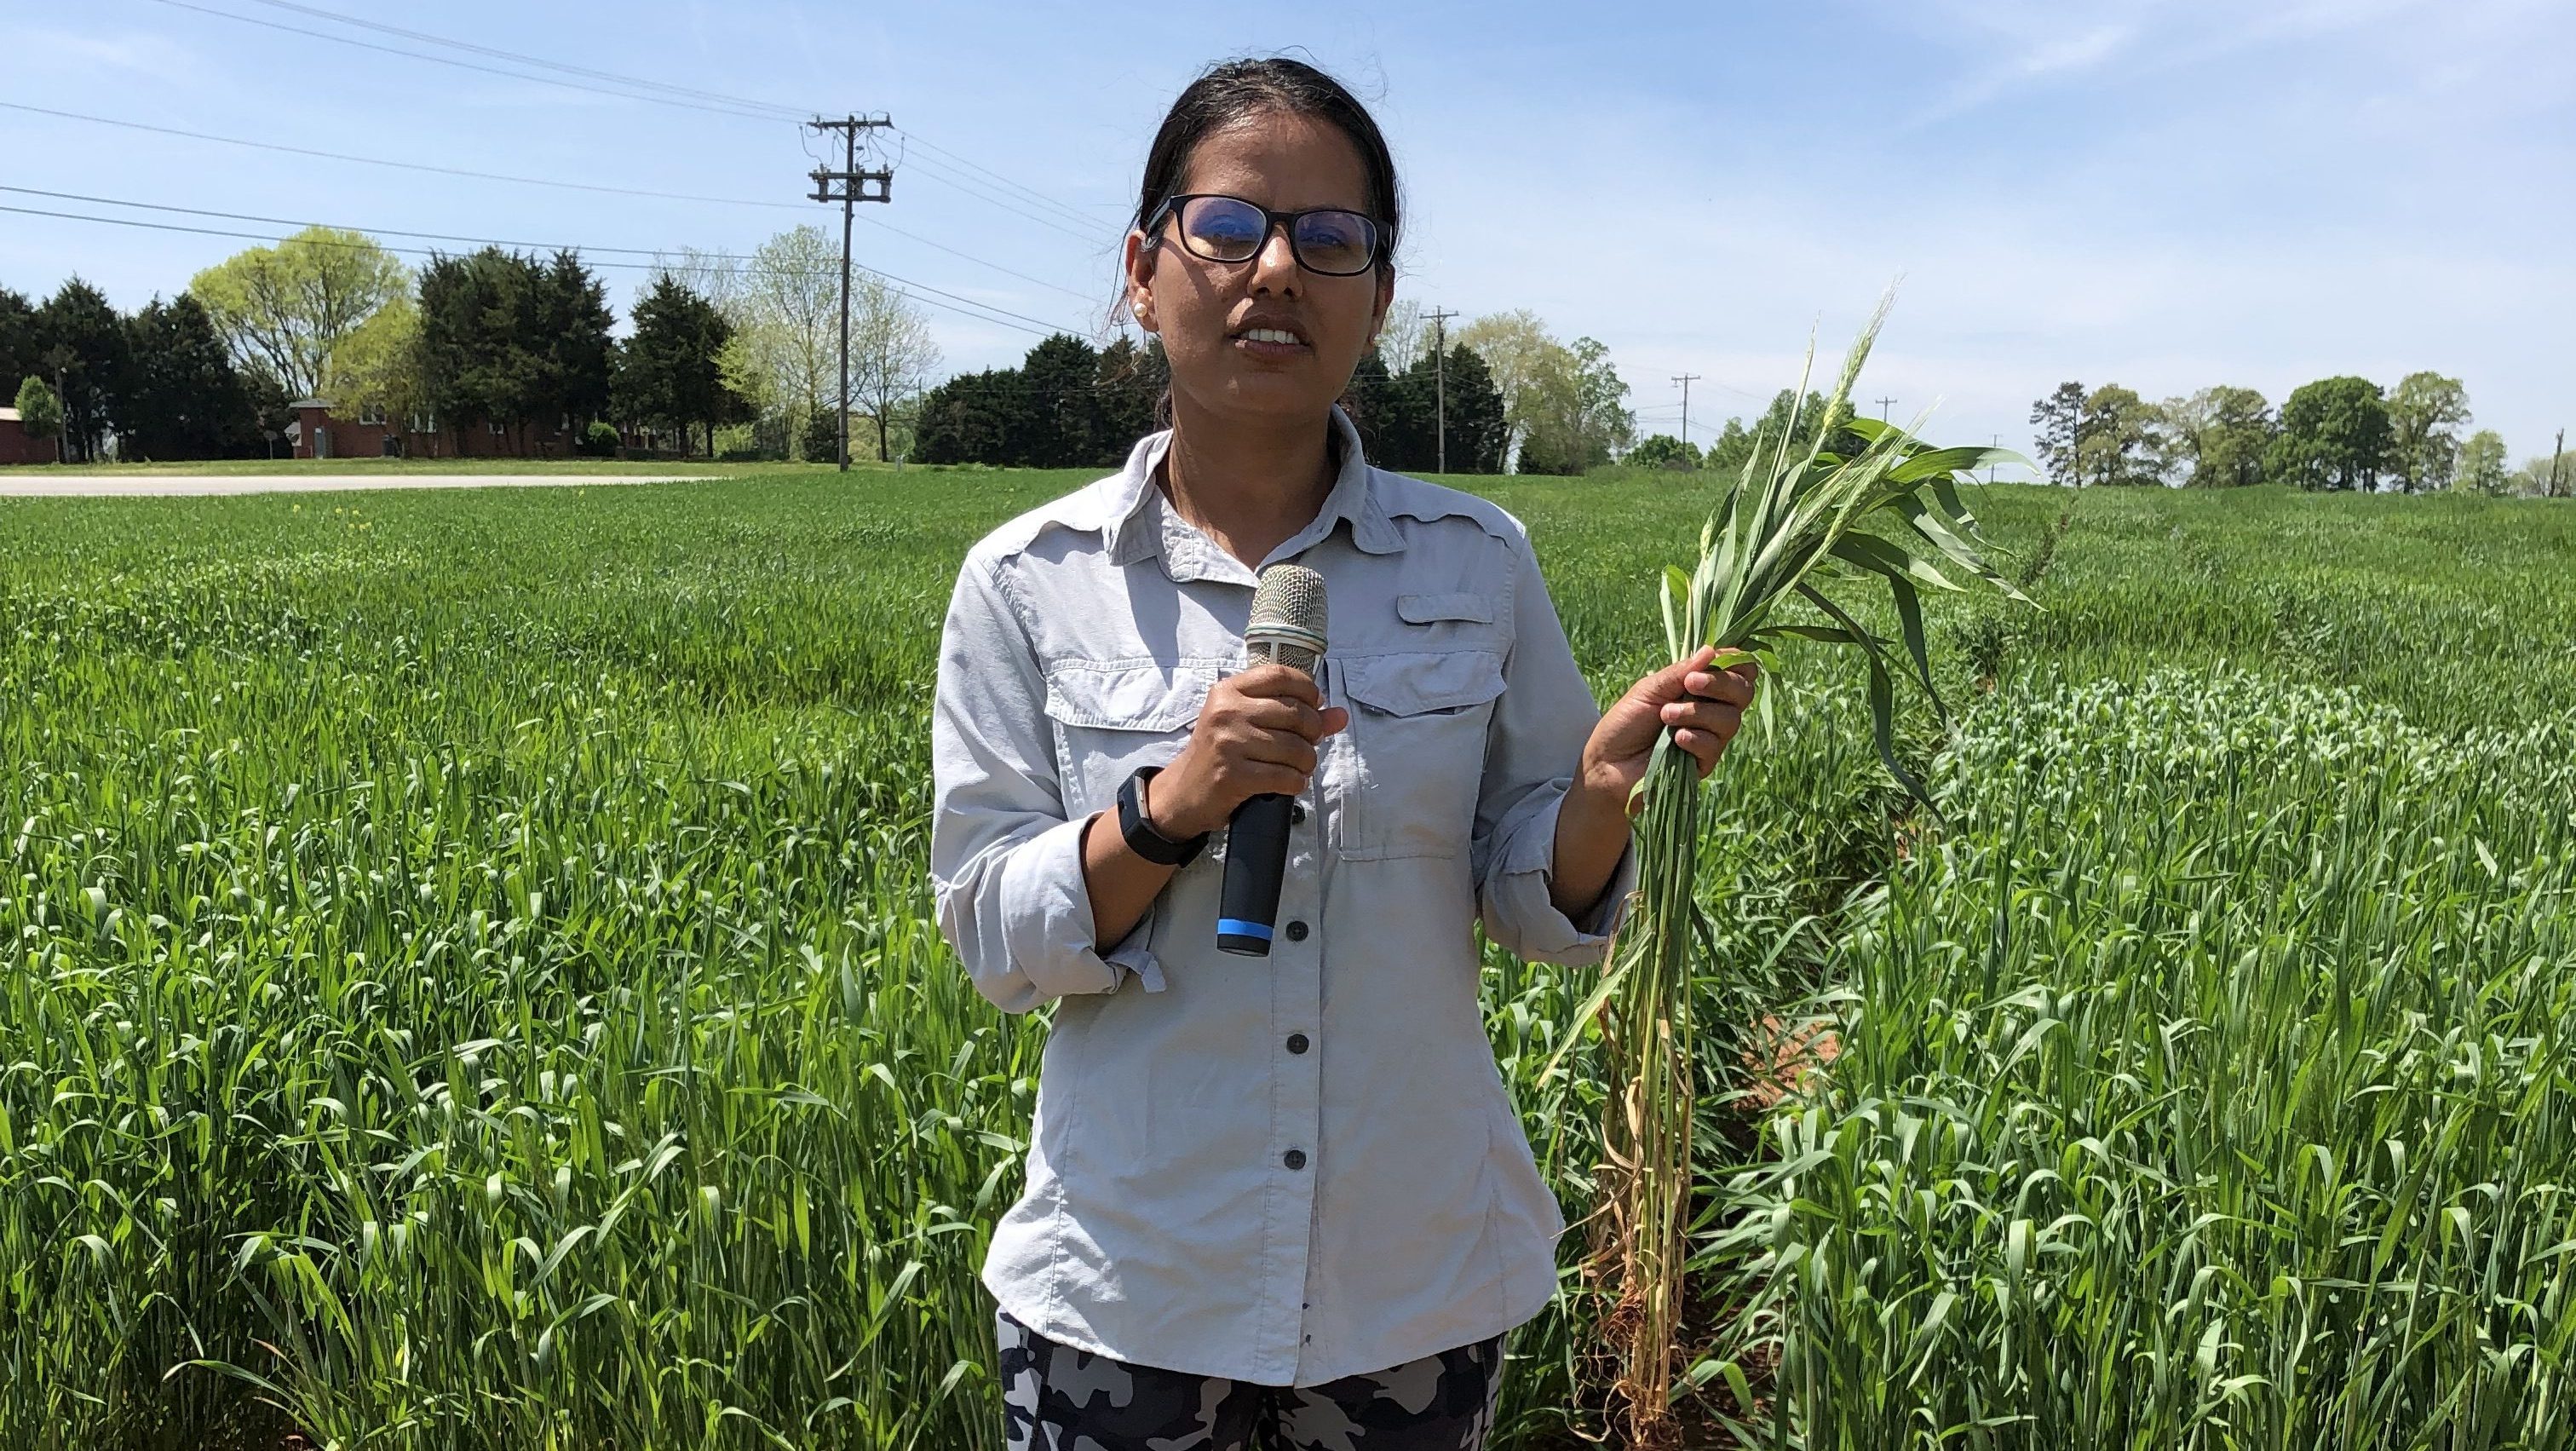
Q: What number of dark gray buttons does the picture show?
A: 4